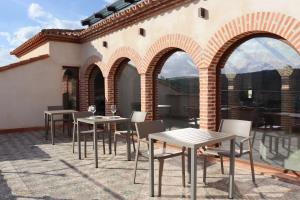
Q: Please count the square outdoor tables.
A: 3